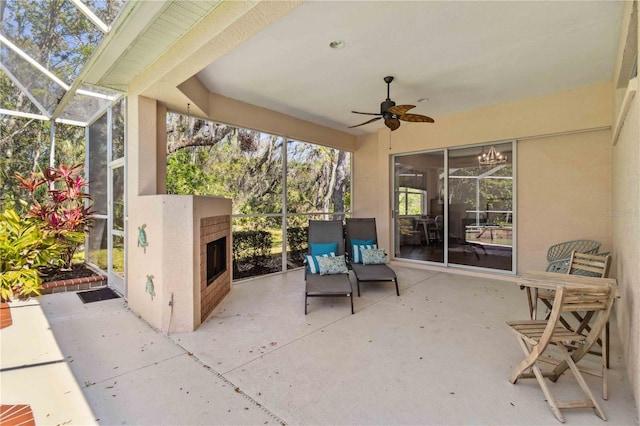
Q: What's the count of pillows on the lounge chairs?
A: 6